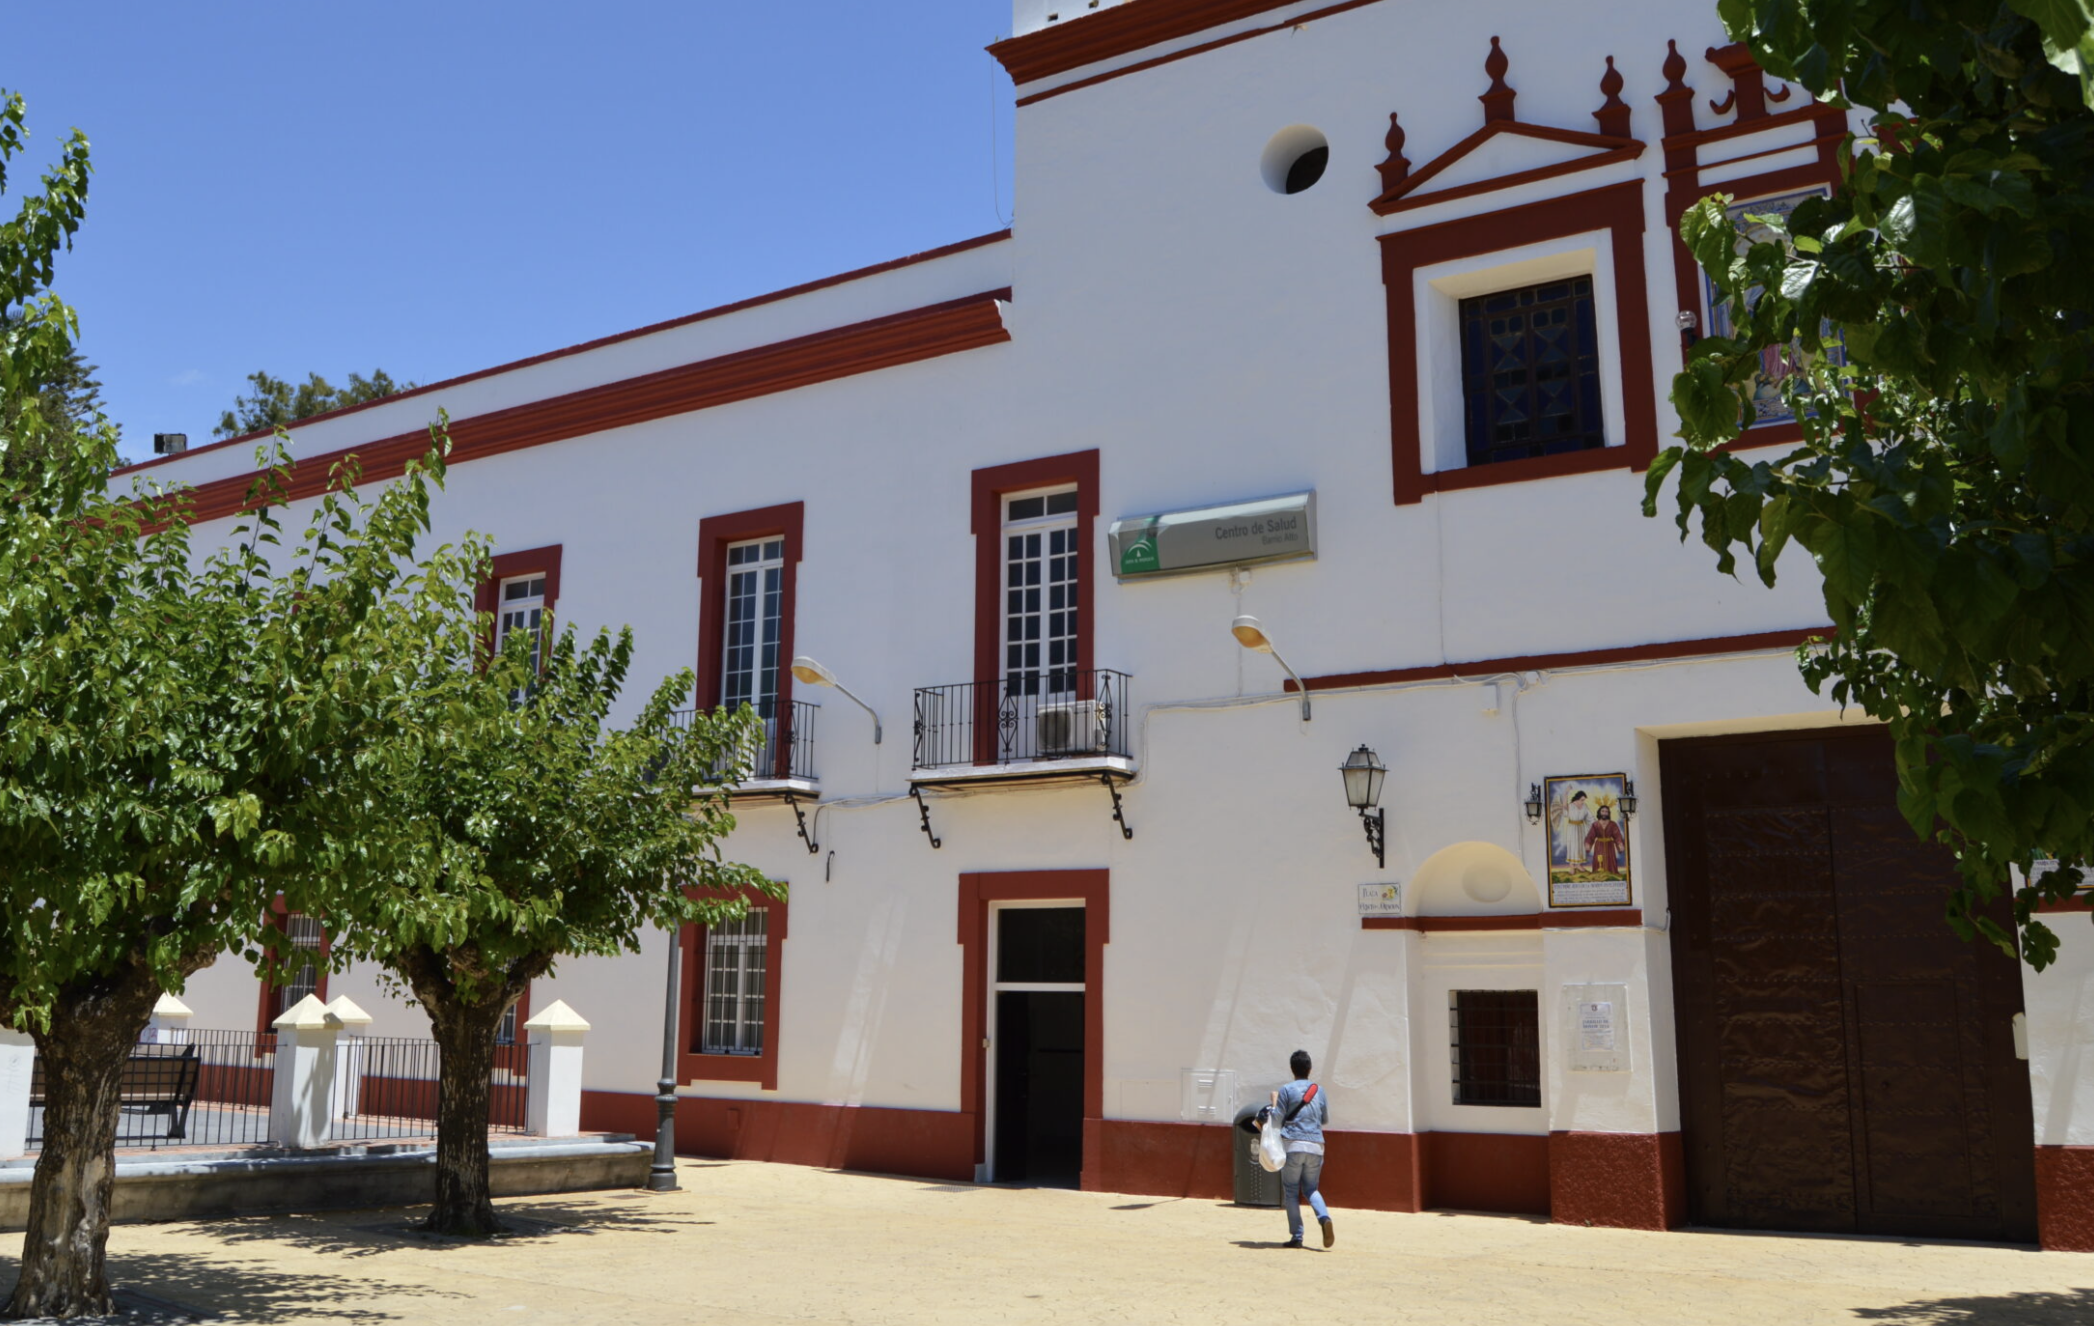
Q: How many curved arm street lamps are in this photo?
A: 2